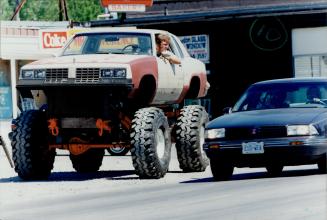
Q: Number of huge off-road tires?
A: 4